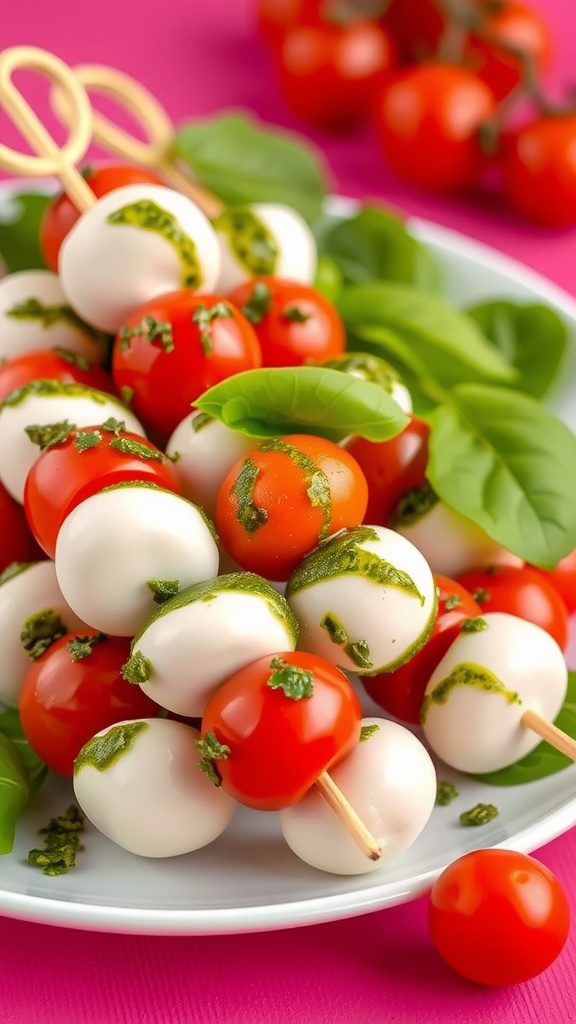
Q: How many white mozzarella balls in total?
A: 14